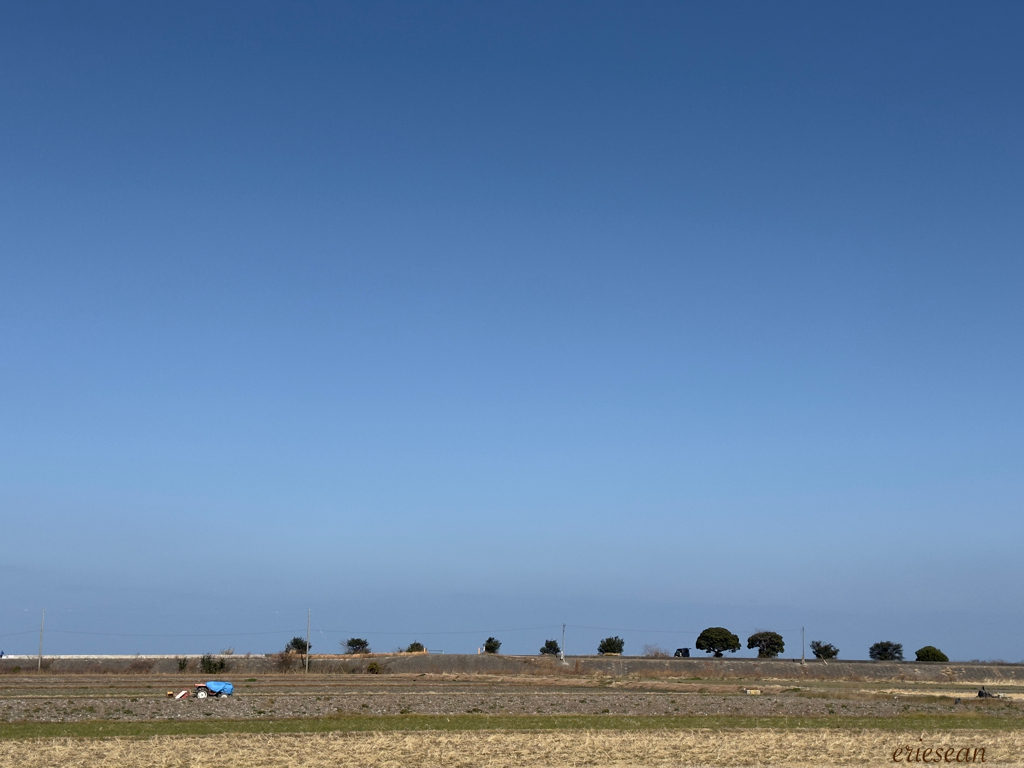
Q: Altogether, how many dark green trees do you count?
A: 11